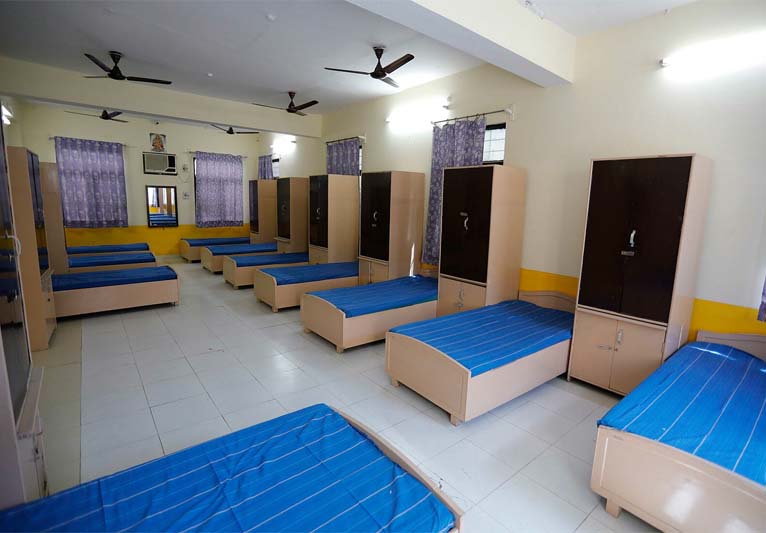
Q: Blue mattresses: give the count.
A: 11